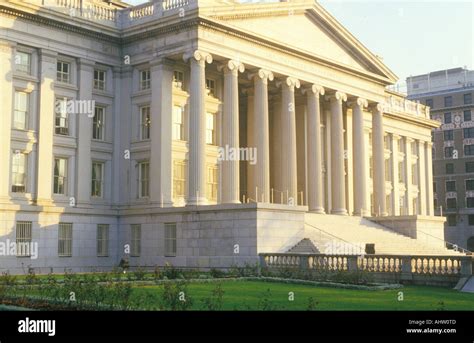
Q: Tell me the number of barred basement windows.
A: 5